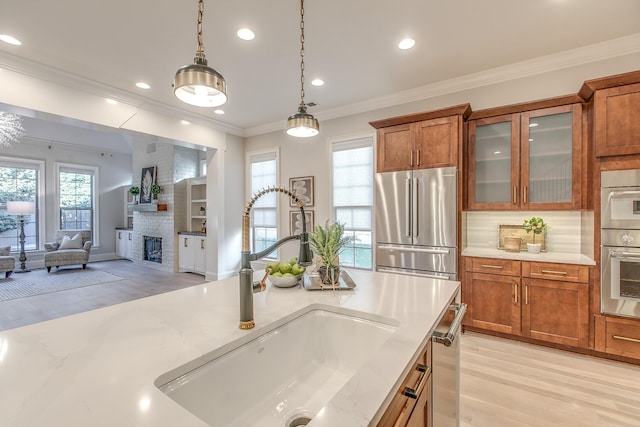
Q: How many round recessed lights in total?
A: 6